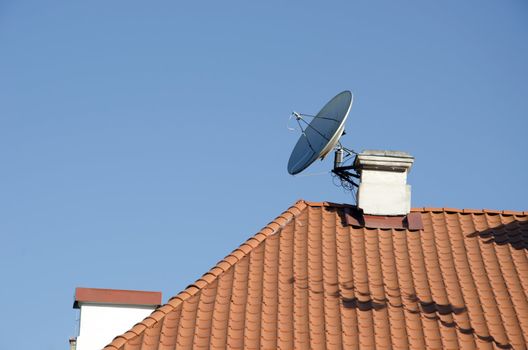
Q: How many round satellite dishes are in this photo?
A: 1